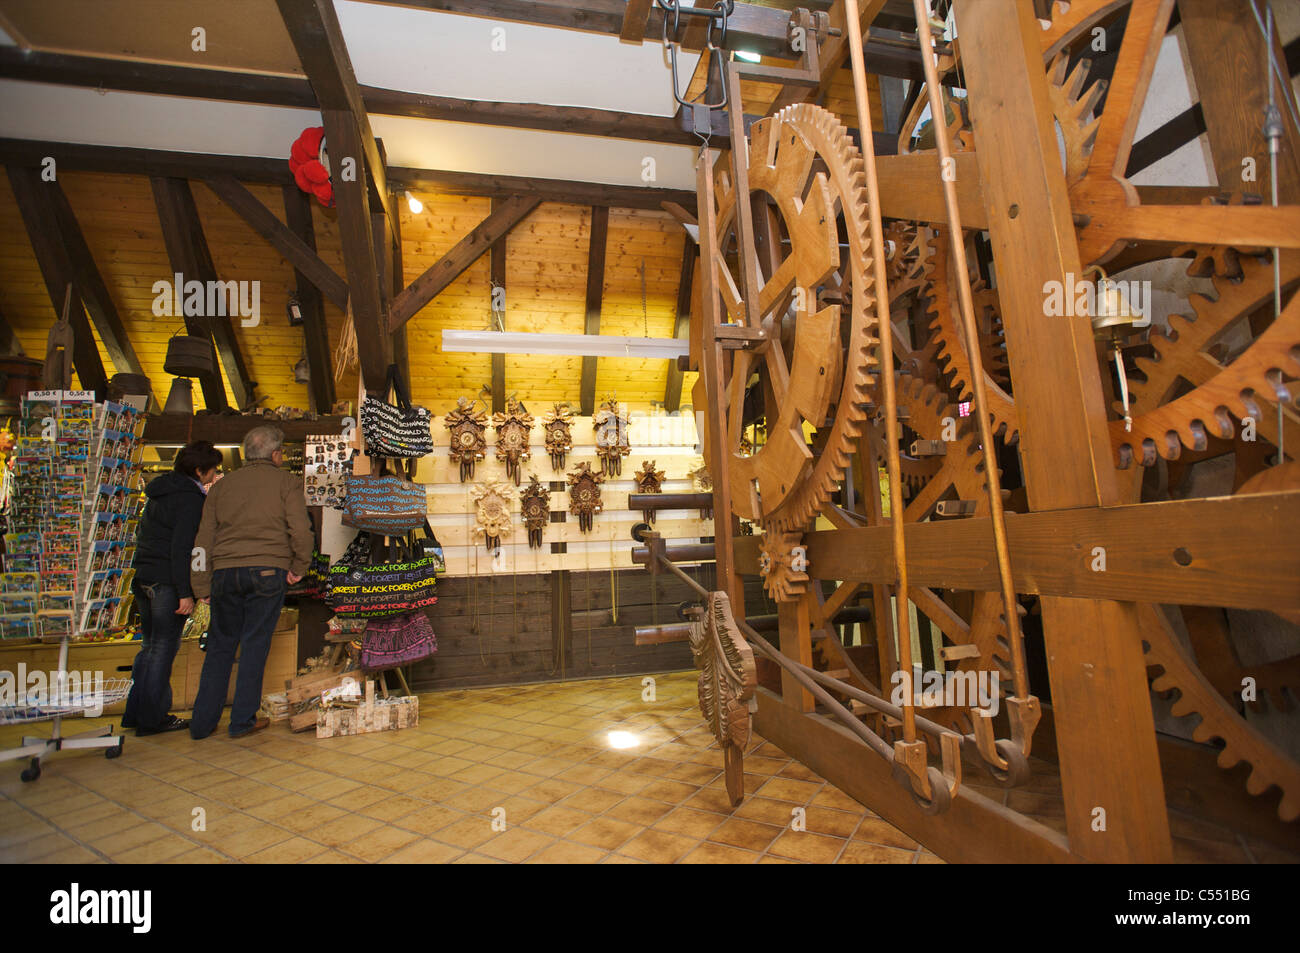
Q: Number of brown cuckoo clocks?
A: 7